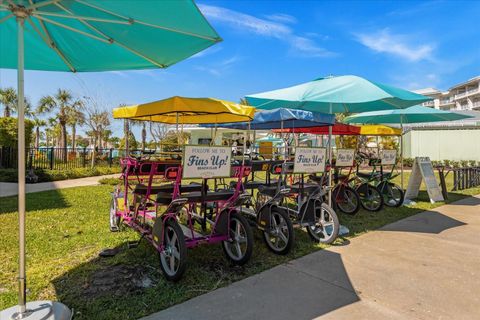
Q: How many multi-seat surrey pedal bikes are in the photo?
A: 4